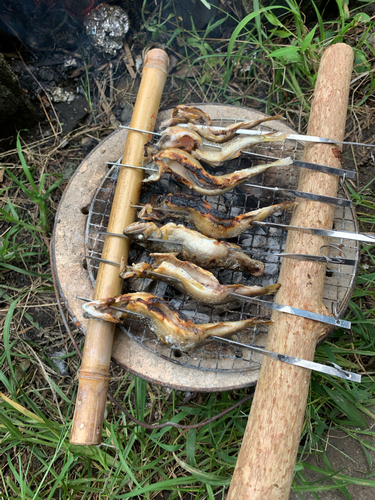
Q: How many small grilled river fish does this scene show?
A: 7